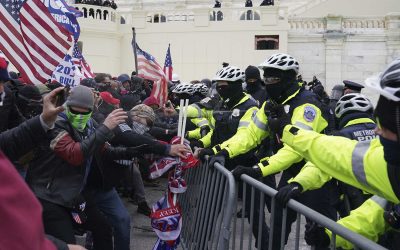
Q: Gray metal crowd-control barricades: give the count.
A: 2